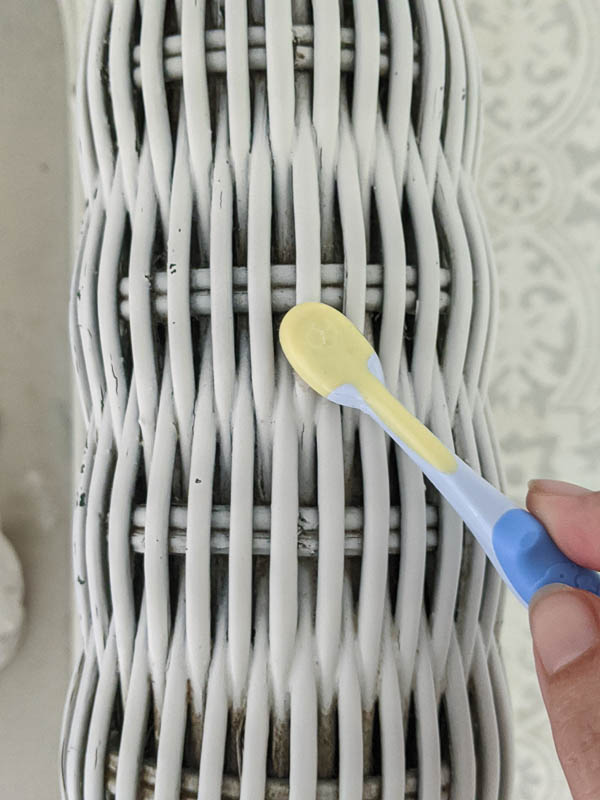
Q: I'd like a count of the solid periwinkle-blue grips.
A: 1